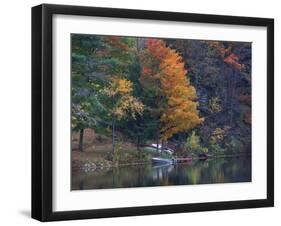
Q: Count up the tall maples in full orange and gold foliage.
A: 1